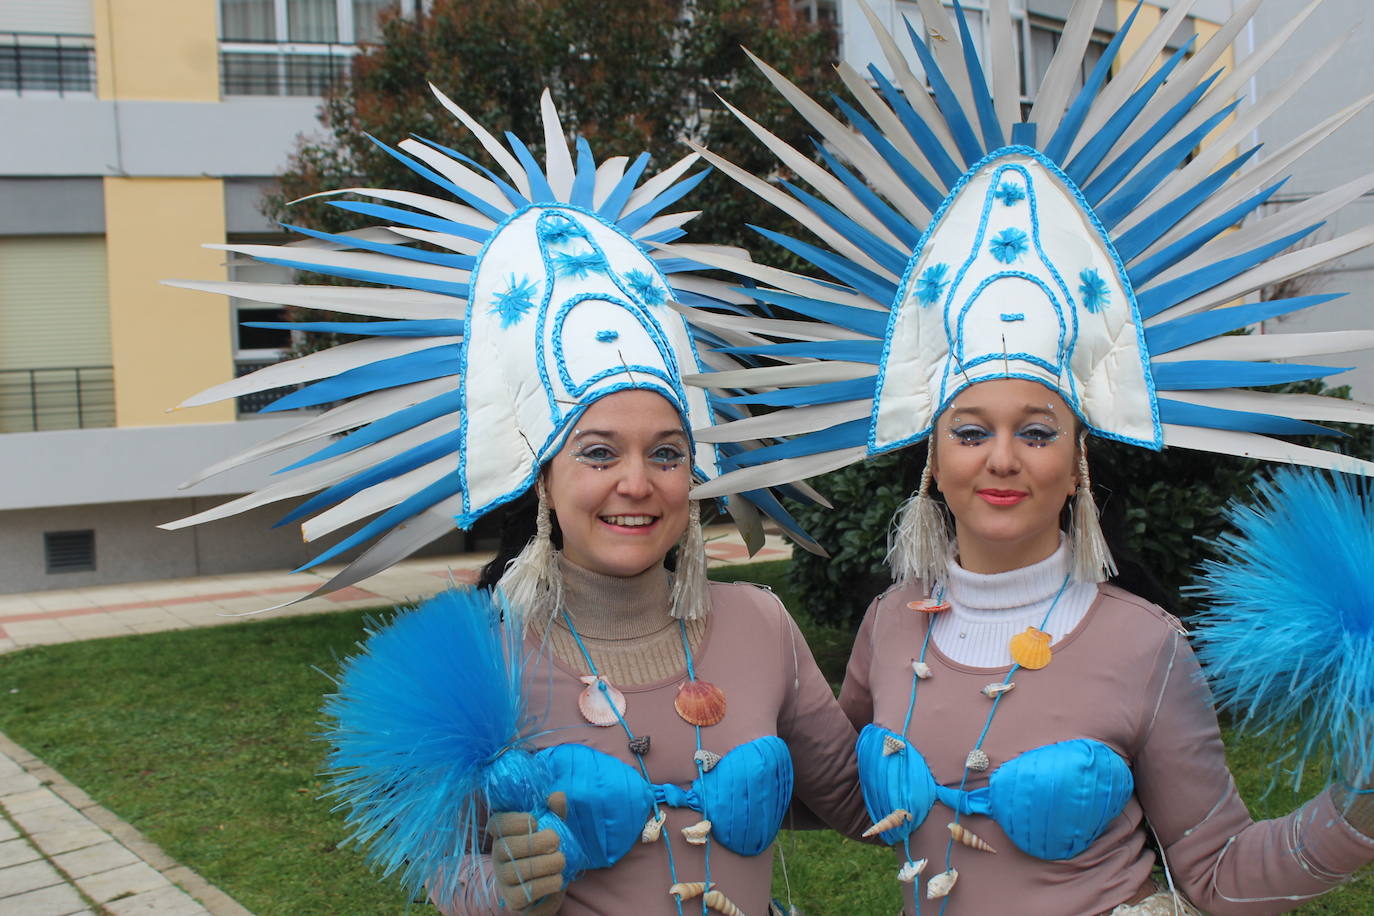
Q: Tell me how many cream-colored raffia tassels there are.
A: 4